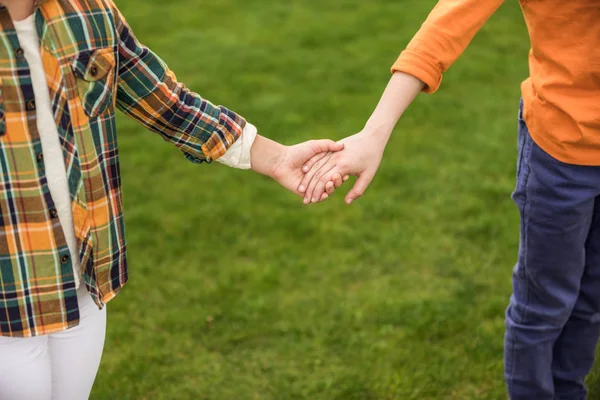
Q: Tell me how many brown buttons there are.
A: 6